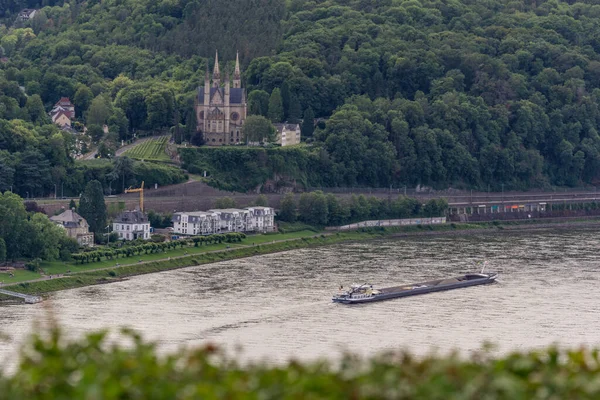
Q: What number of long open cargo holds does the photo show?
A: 1